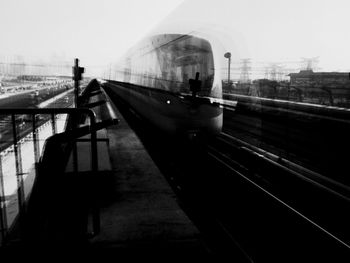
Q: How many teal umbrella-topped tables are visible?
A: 0